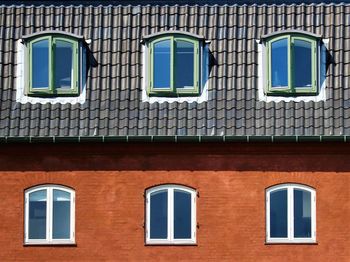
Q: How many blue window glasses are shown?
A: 12